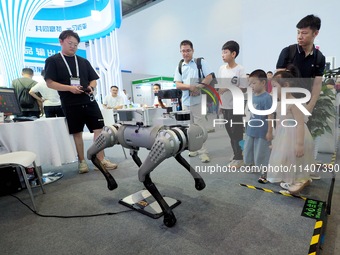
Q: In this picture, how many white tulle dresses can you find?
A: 1